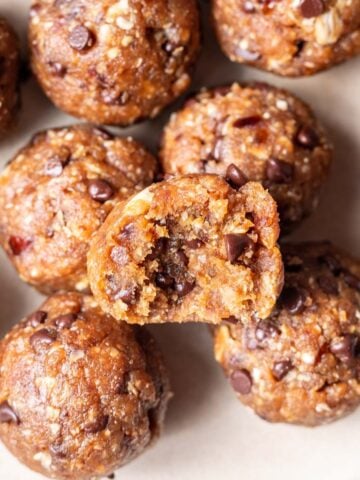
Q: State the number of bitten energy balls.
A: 1